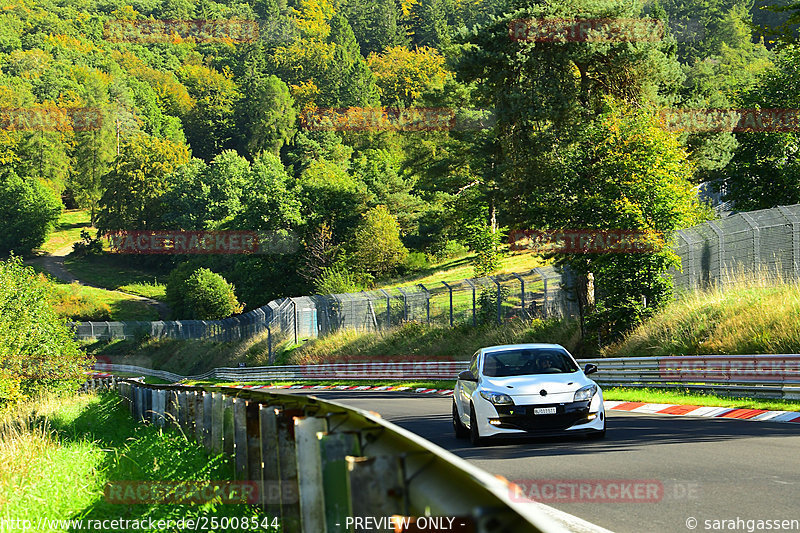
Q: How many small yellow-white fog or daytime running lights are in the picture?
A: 2